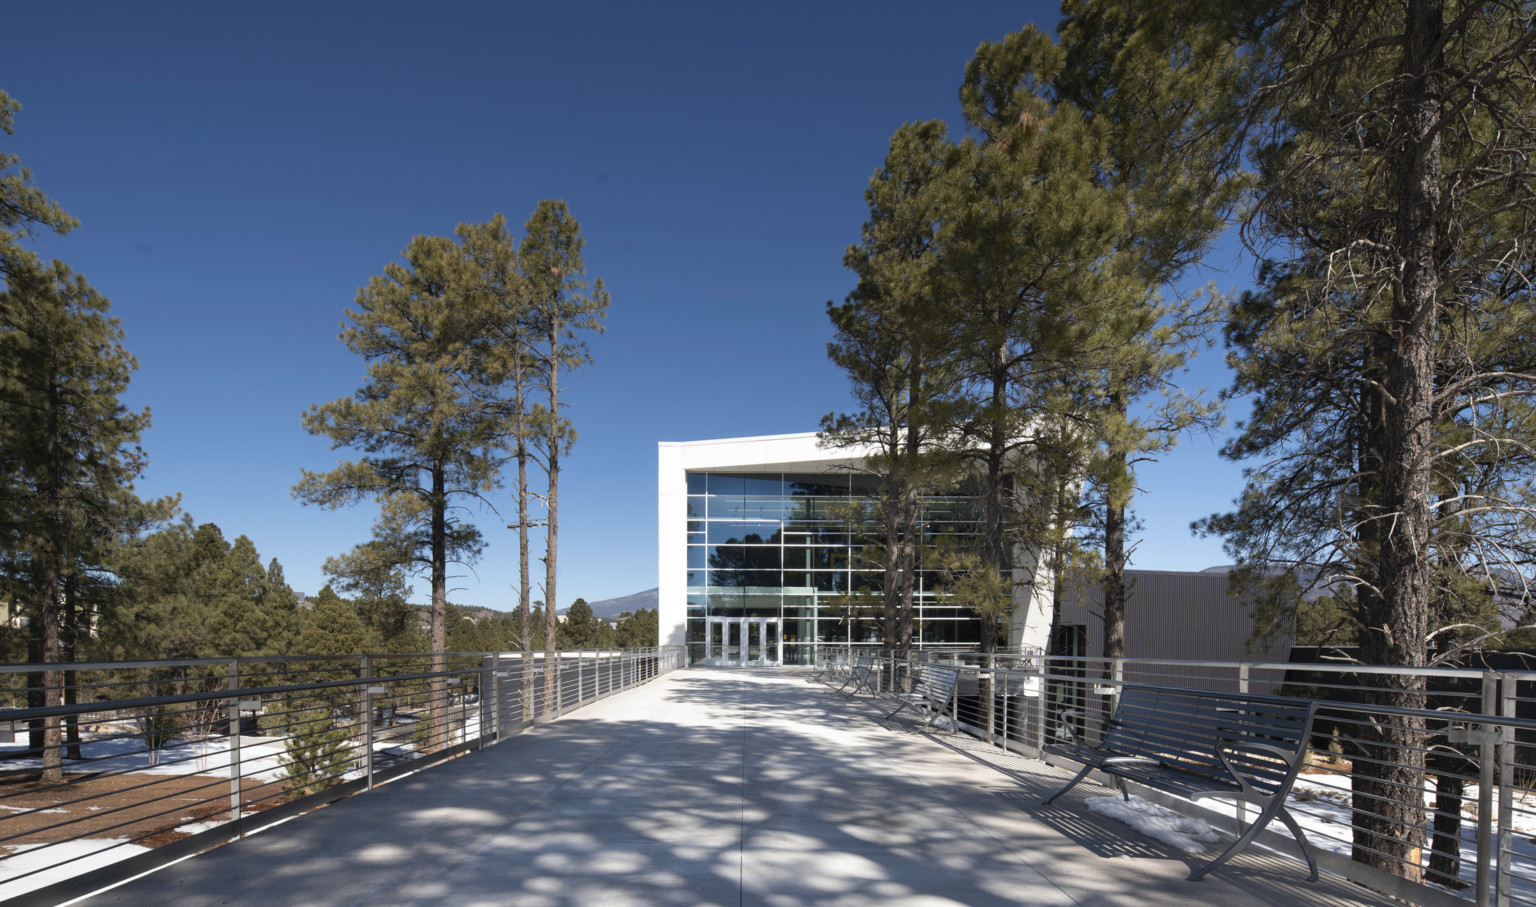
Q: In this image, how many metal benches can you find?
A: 4